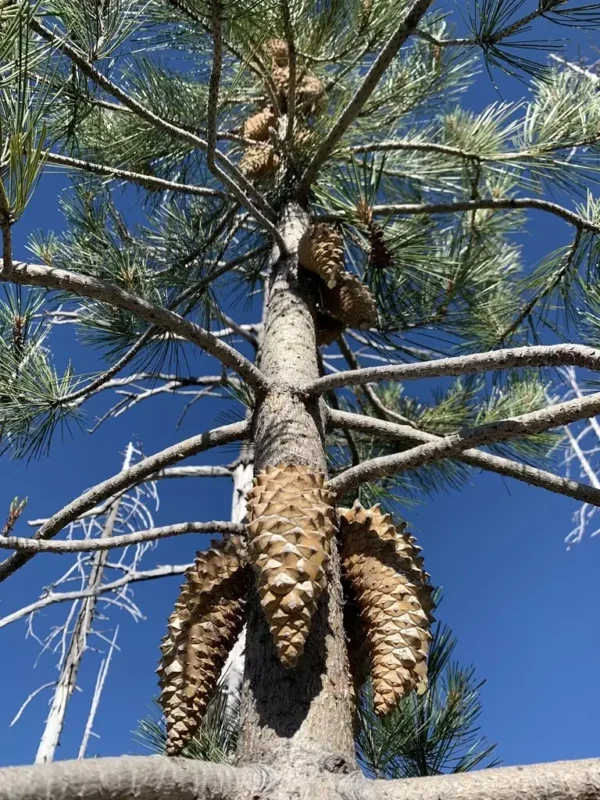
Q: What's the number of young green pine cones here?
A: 0